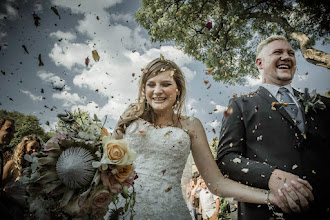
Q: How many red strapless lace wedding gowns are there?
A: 0